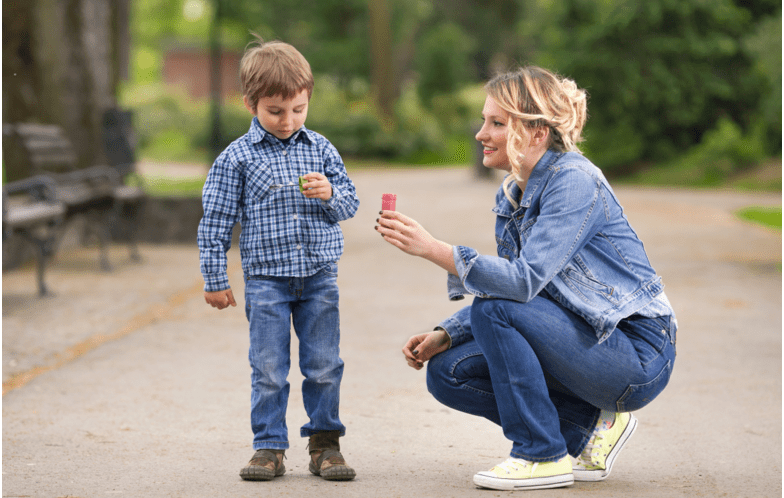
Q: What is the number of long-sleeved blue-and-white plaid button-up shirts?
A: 1